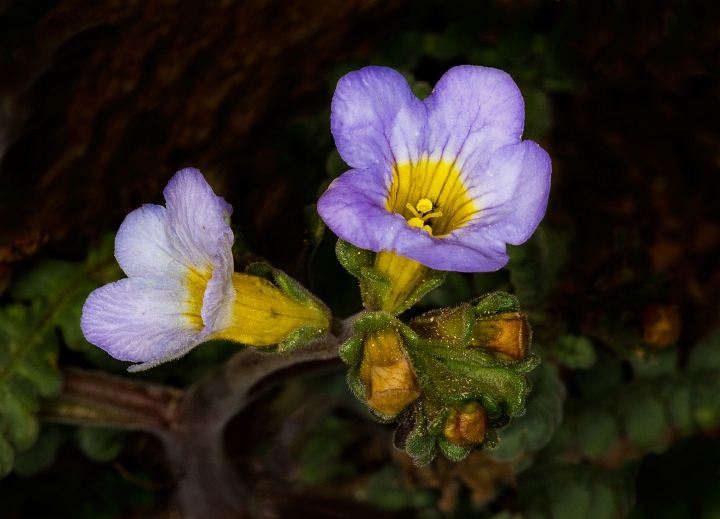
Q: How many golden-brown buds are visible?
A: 3